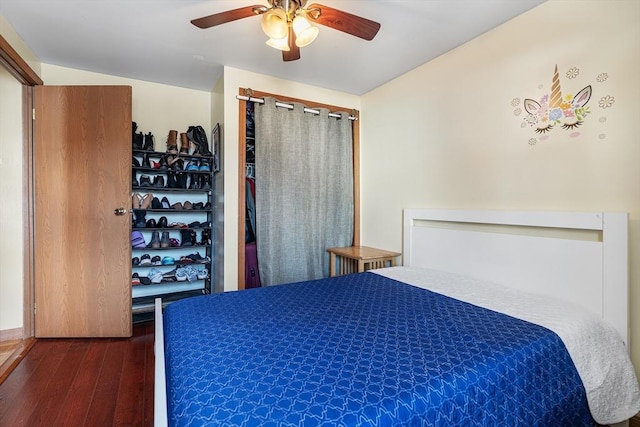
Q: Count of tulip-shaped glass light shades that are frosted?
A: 3